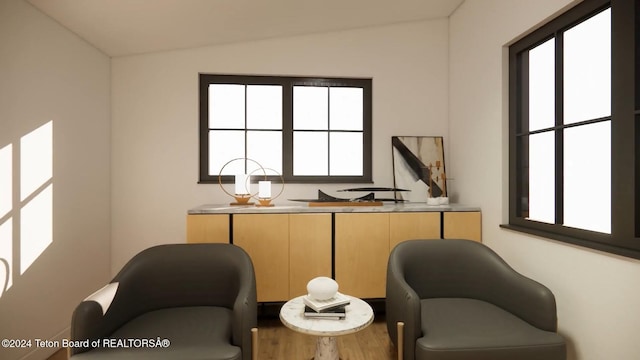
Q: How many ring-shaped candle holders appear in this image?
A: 2